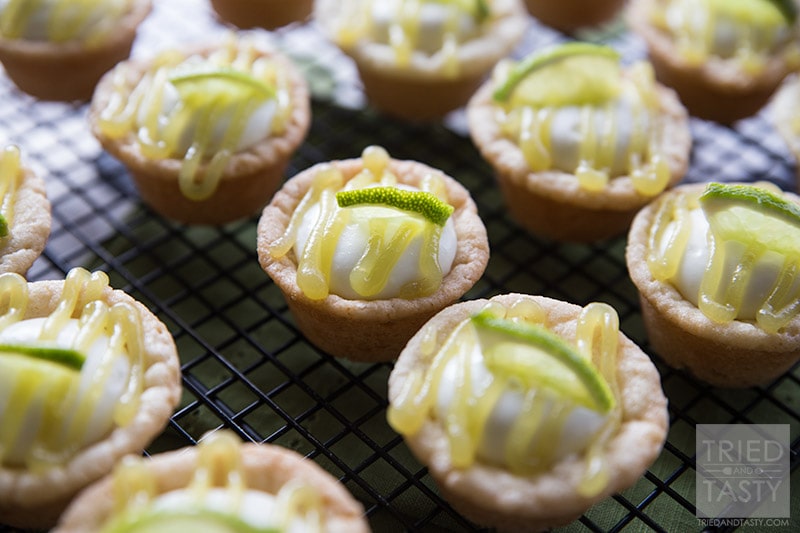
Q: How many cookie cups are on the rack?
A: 14